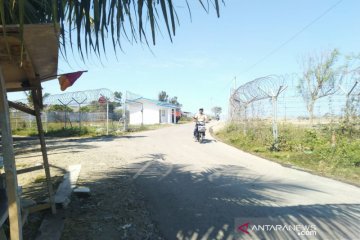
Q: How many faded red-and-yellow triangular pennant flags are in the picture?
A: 1